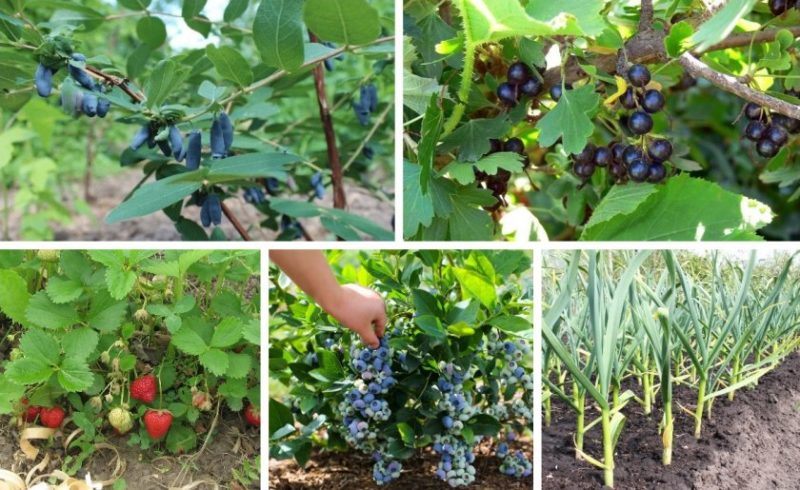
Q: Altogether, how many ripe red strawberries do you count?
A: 5